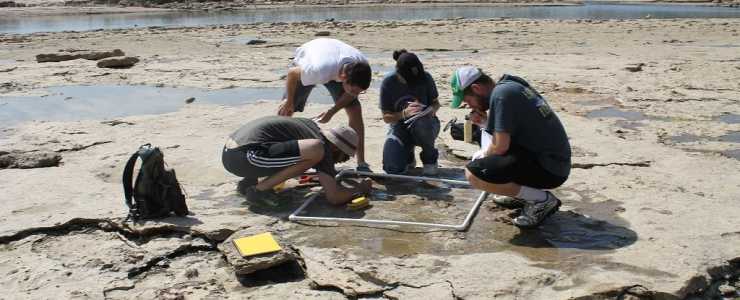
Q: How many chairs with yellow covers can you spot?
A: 0